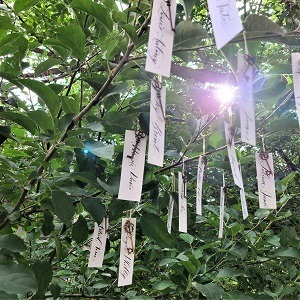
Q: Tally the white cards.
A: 15